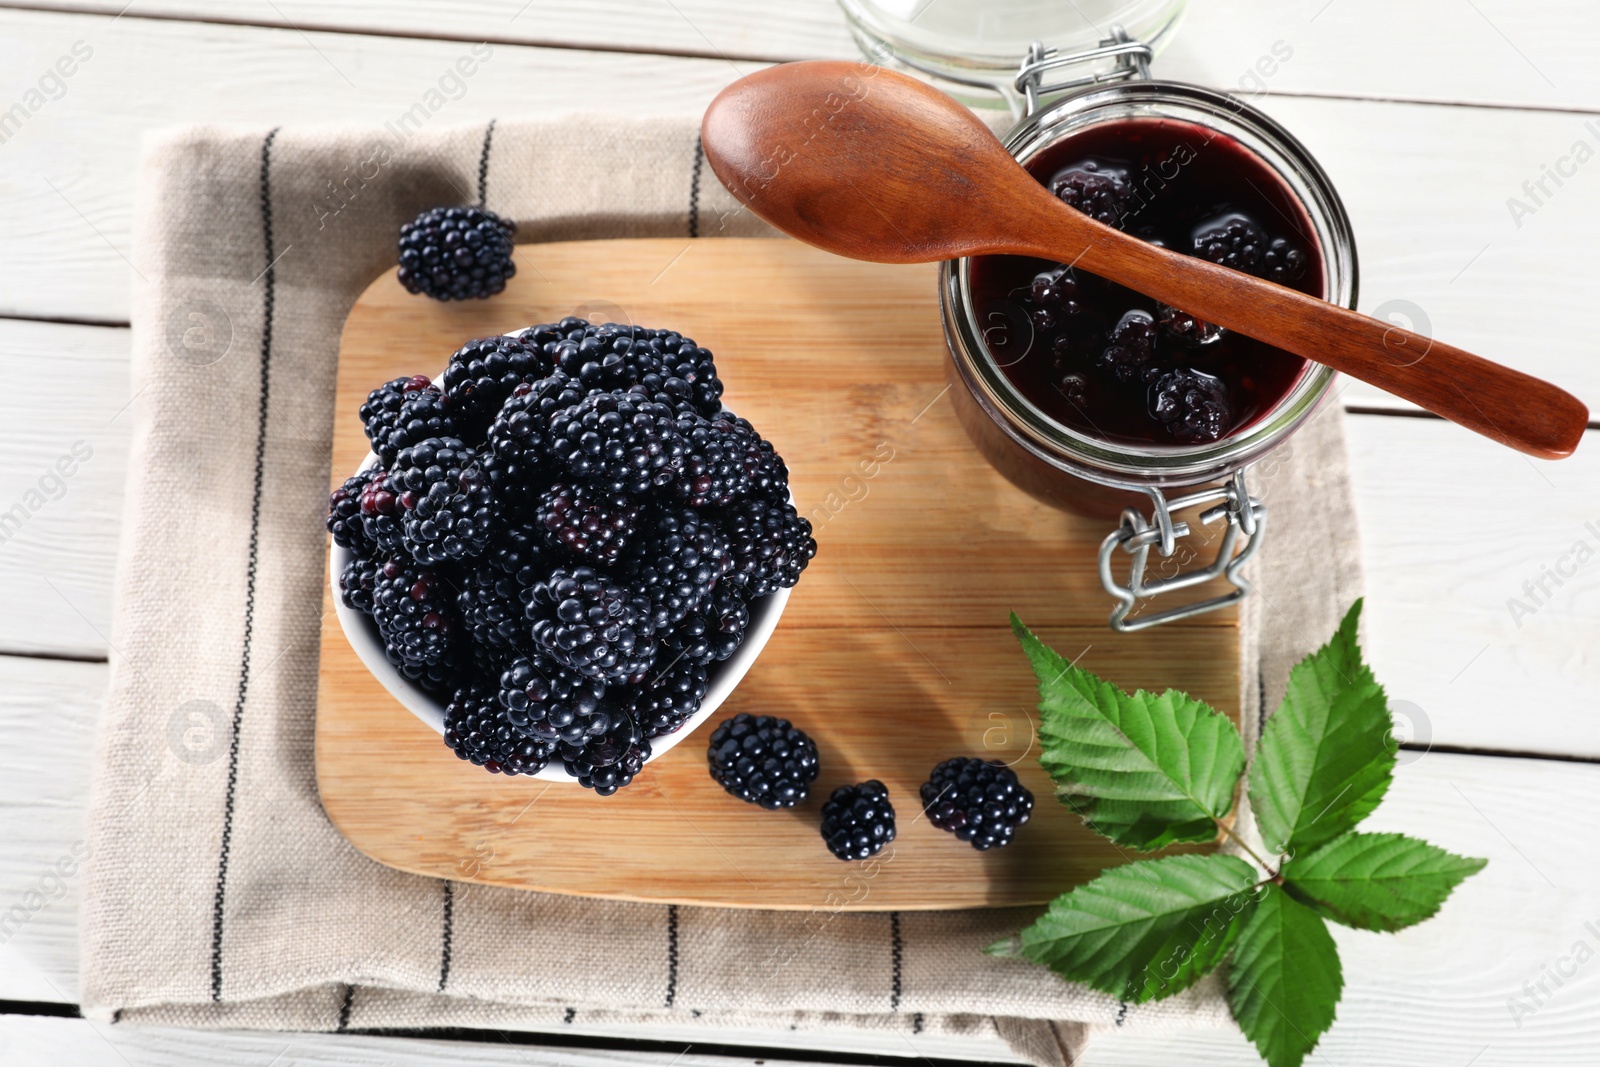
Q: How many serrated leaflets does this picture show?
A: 5